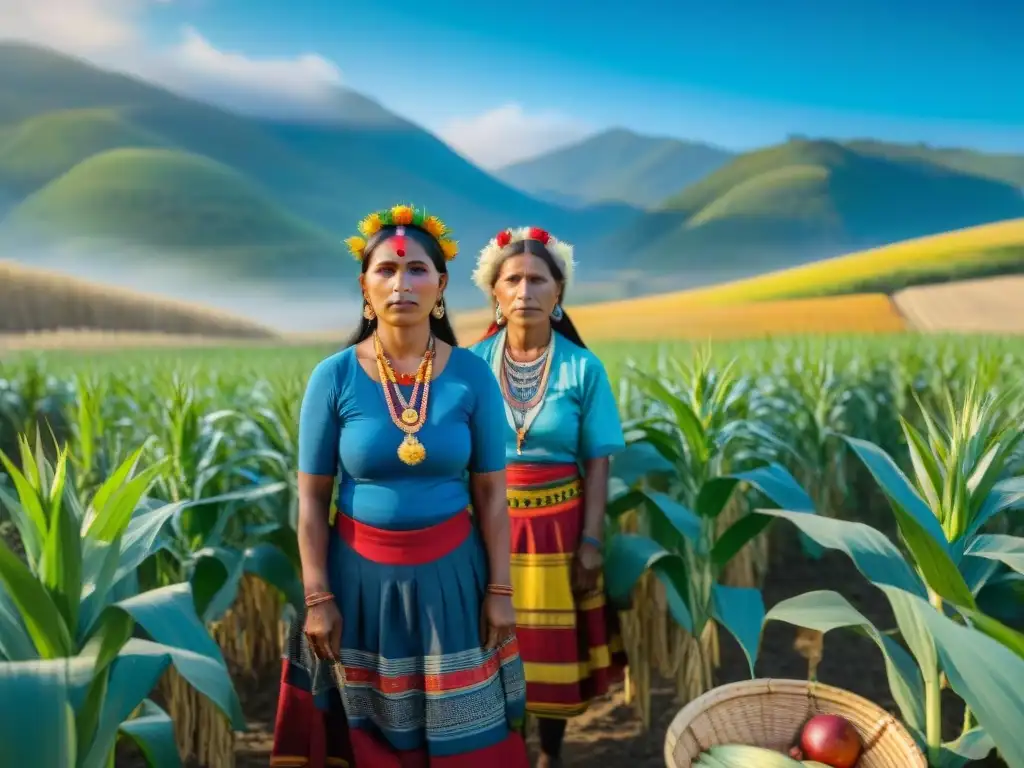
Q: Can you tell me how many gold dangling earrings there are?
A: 2